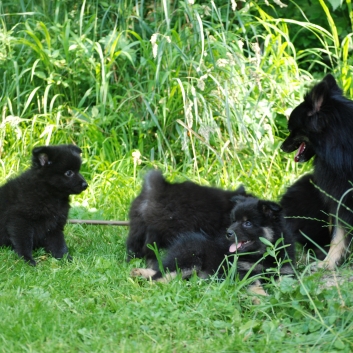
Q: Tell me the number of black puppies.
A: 3